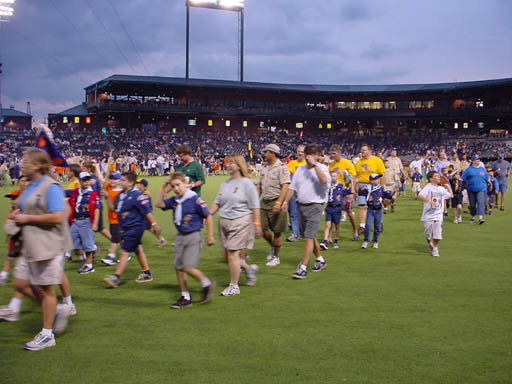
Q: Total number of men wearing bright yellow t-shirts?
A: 3